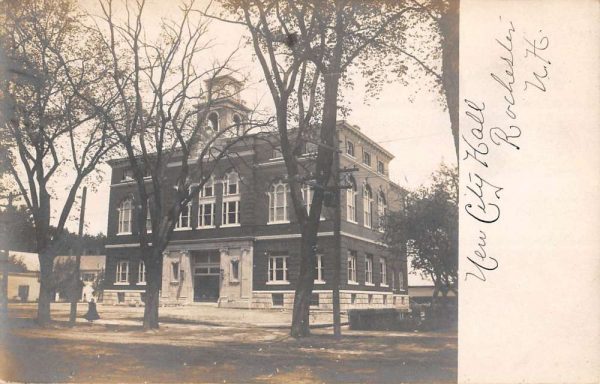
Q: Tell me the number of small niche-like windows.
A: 2